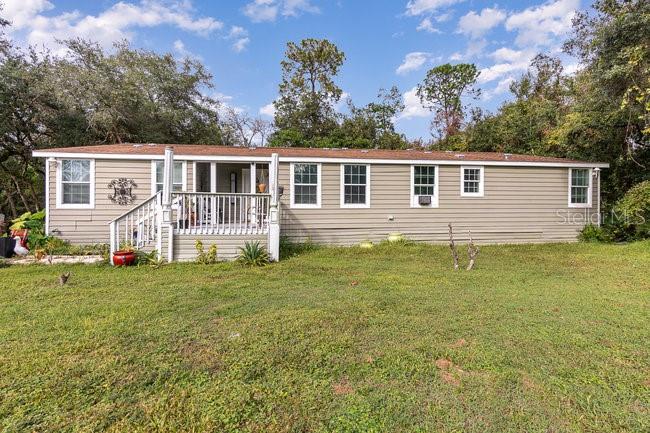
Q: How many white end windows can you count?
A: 2